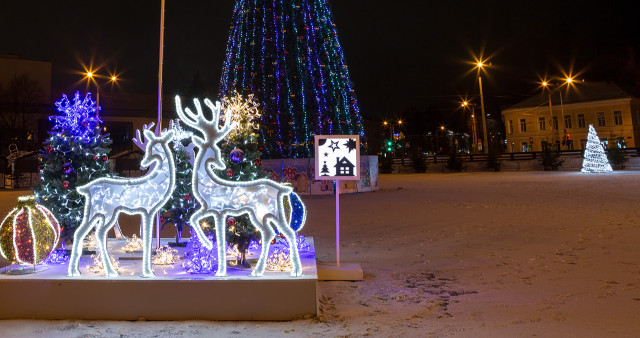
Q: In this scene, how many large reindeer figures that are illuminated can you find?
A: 2